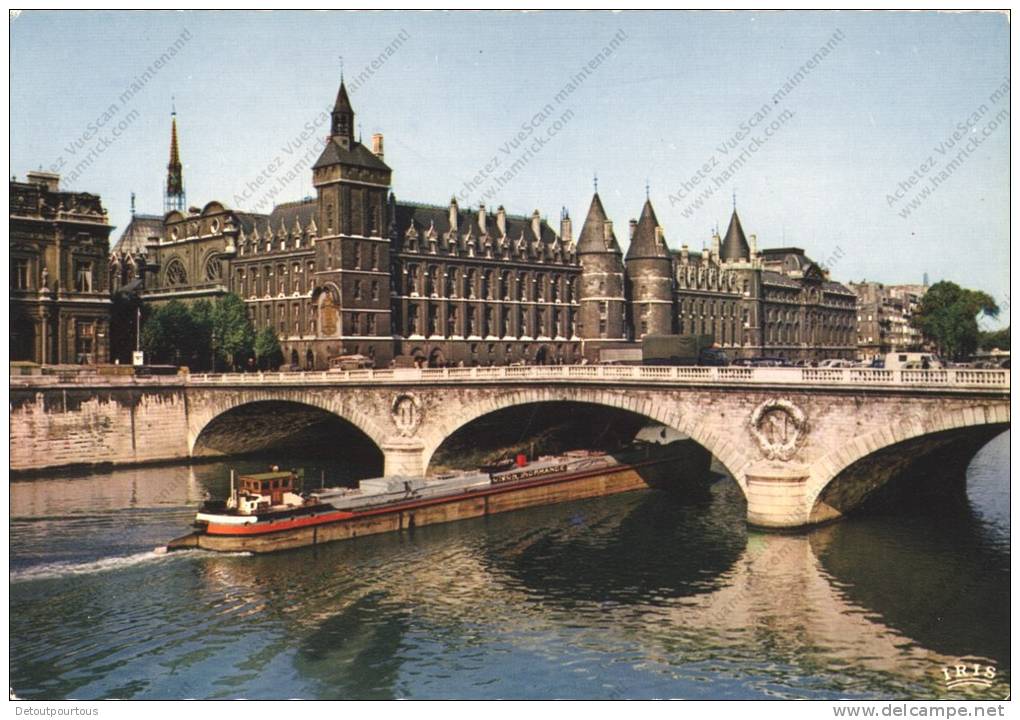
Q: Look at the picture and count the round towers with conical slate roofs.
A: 3